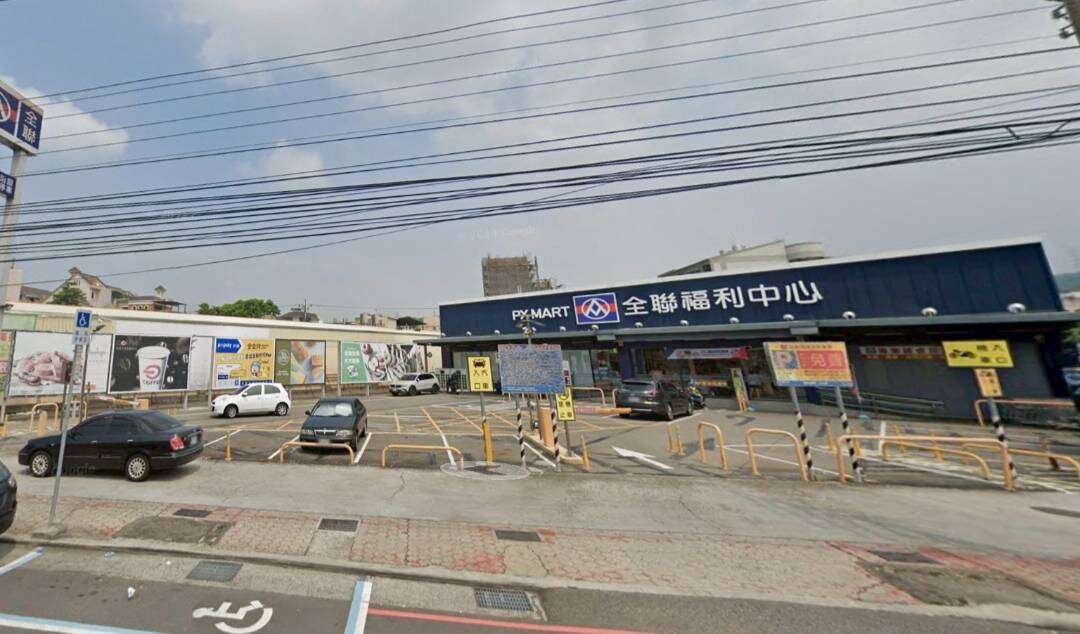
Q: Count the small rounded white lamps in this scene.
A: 13